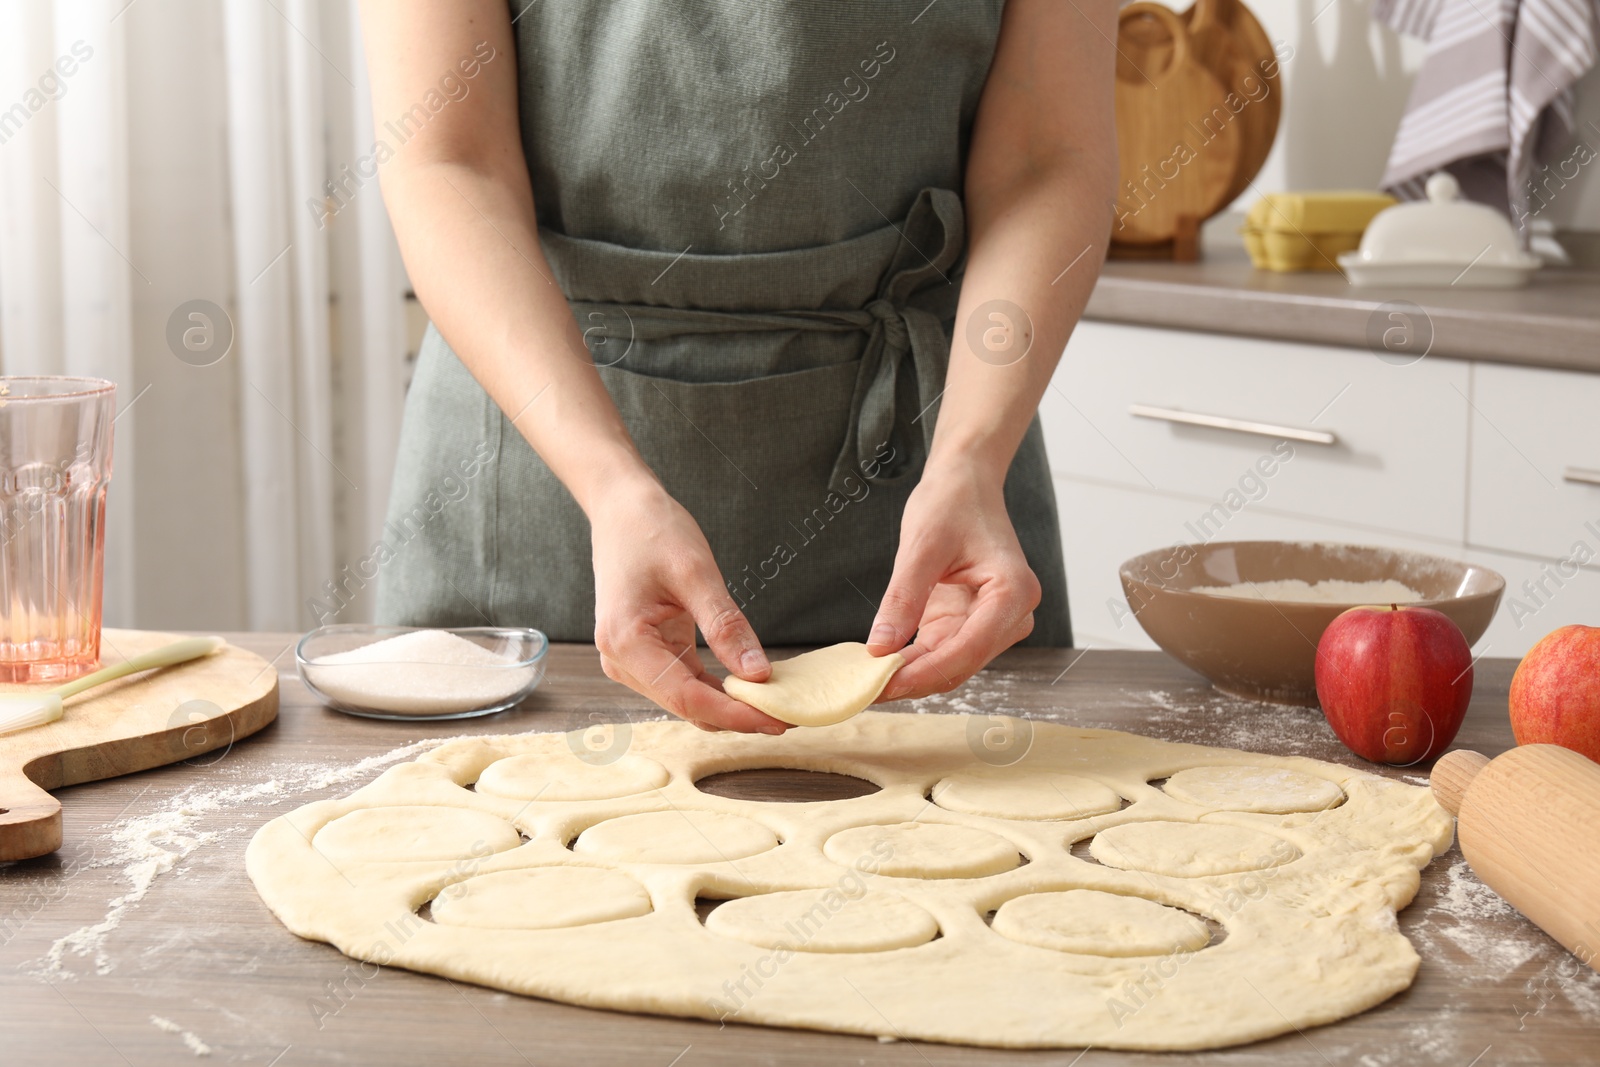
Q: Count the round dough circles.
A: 11